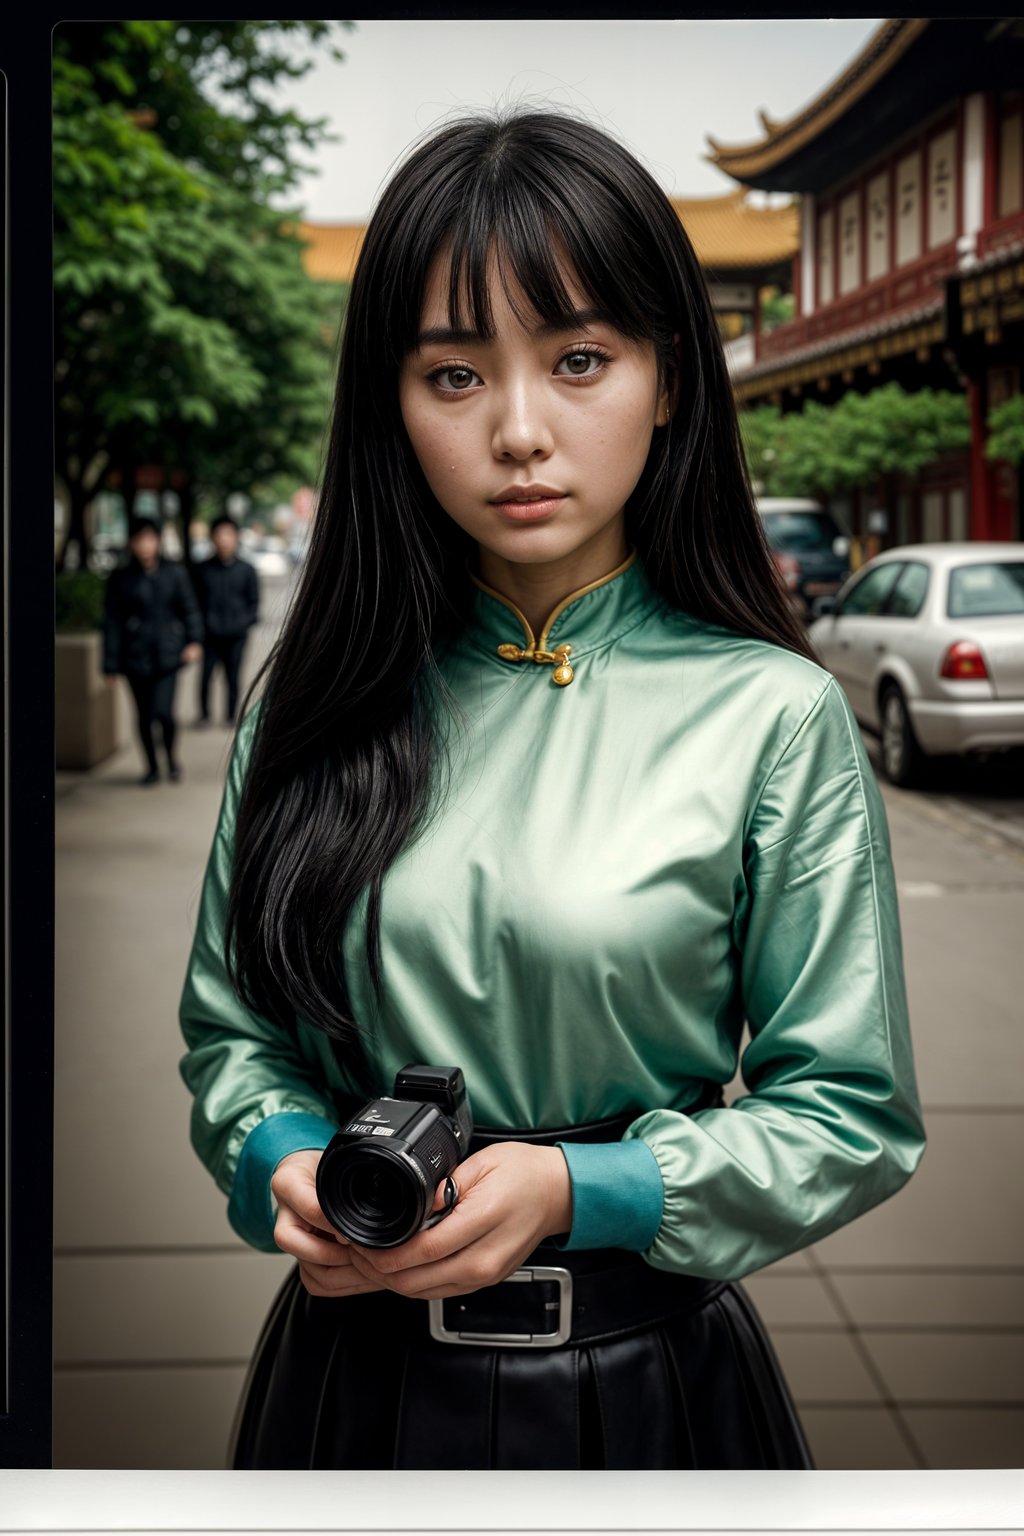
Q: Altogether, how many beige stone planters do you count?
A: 1